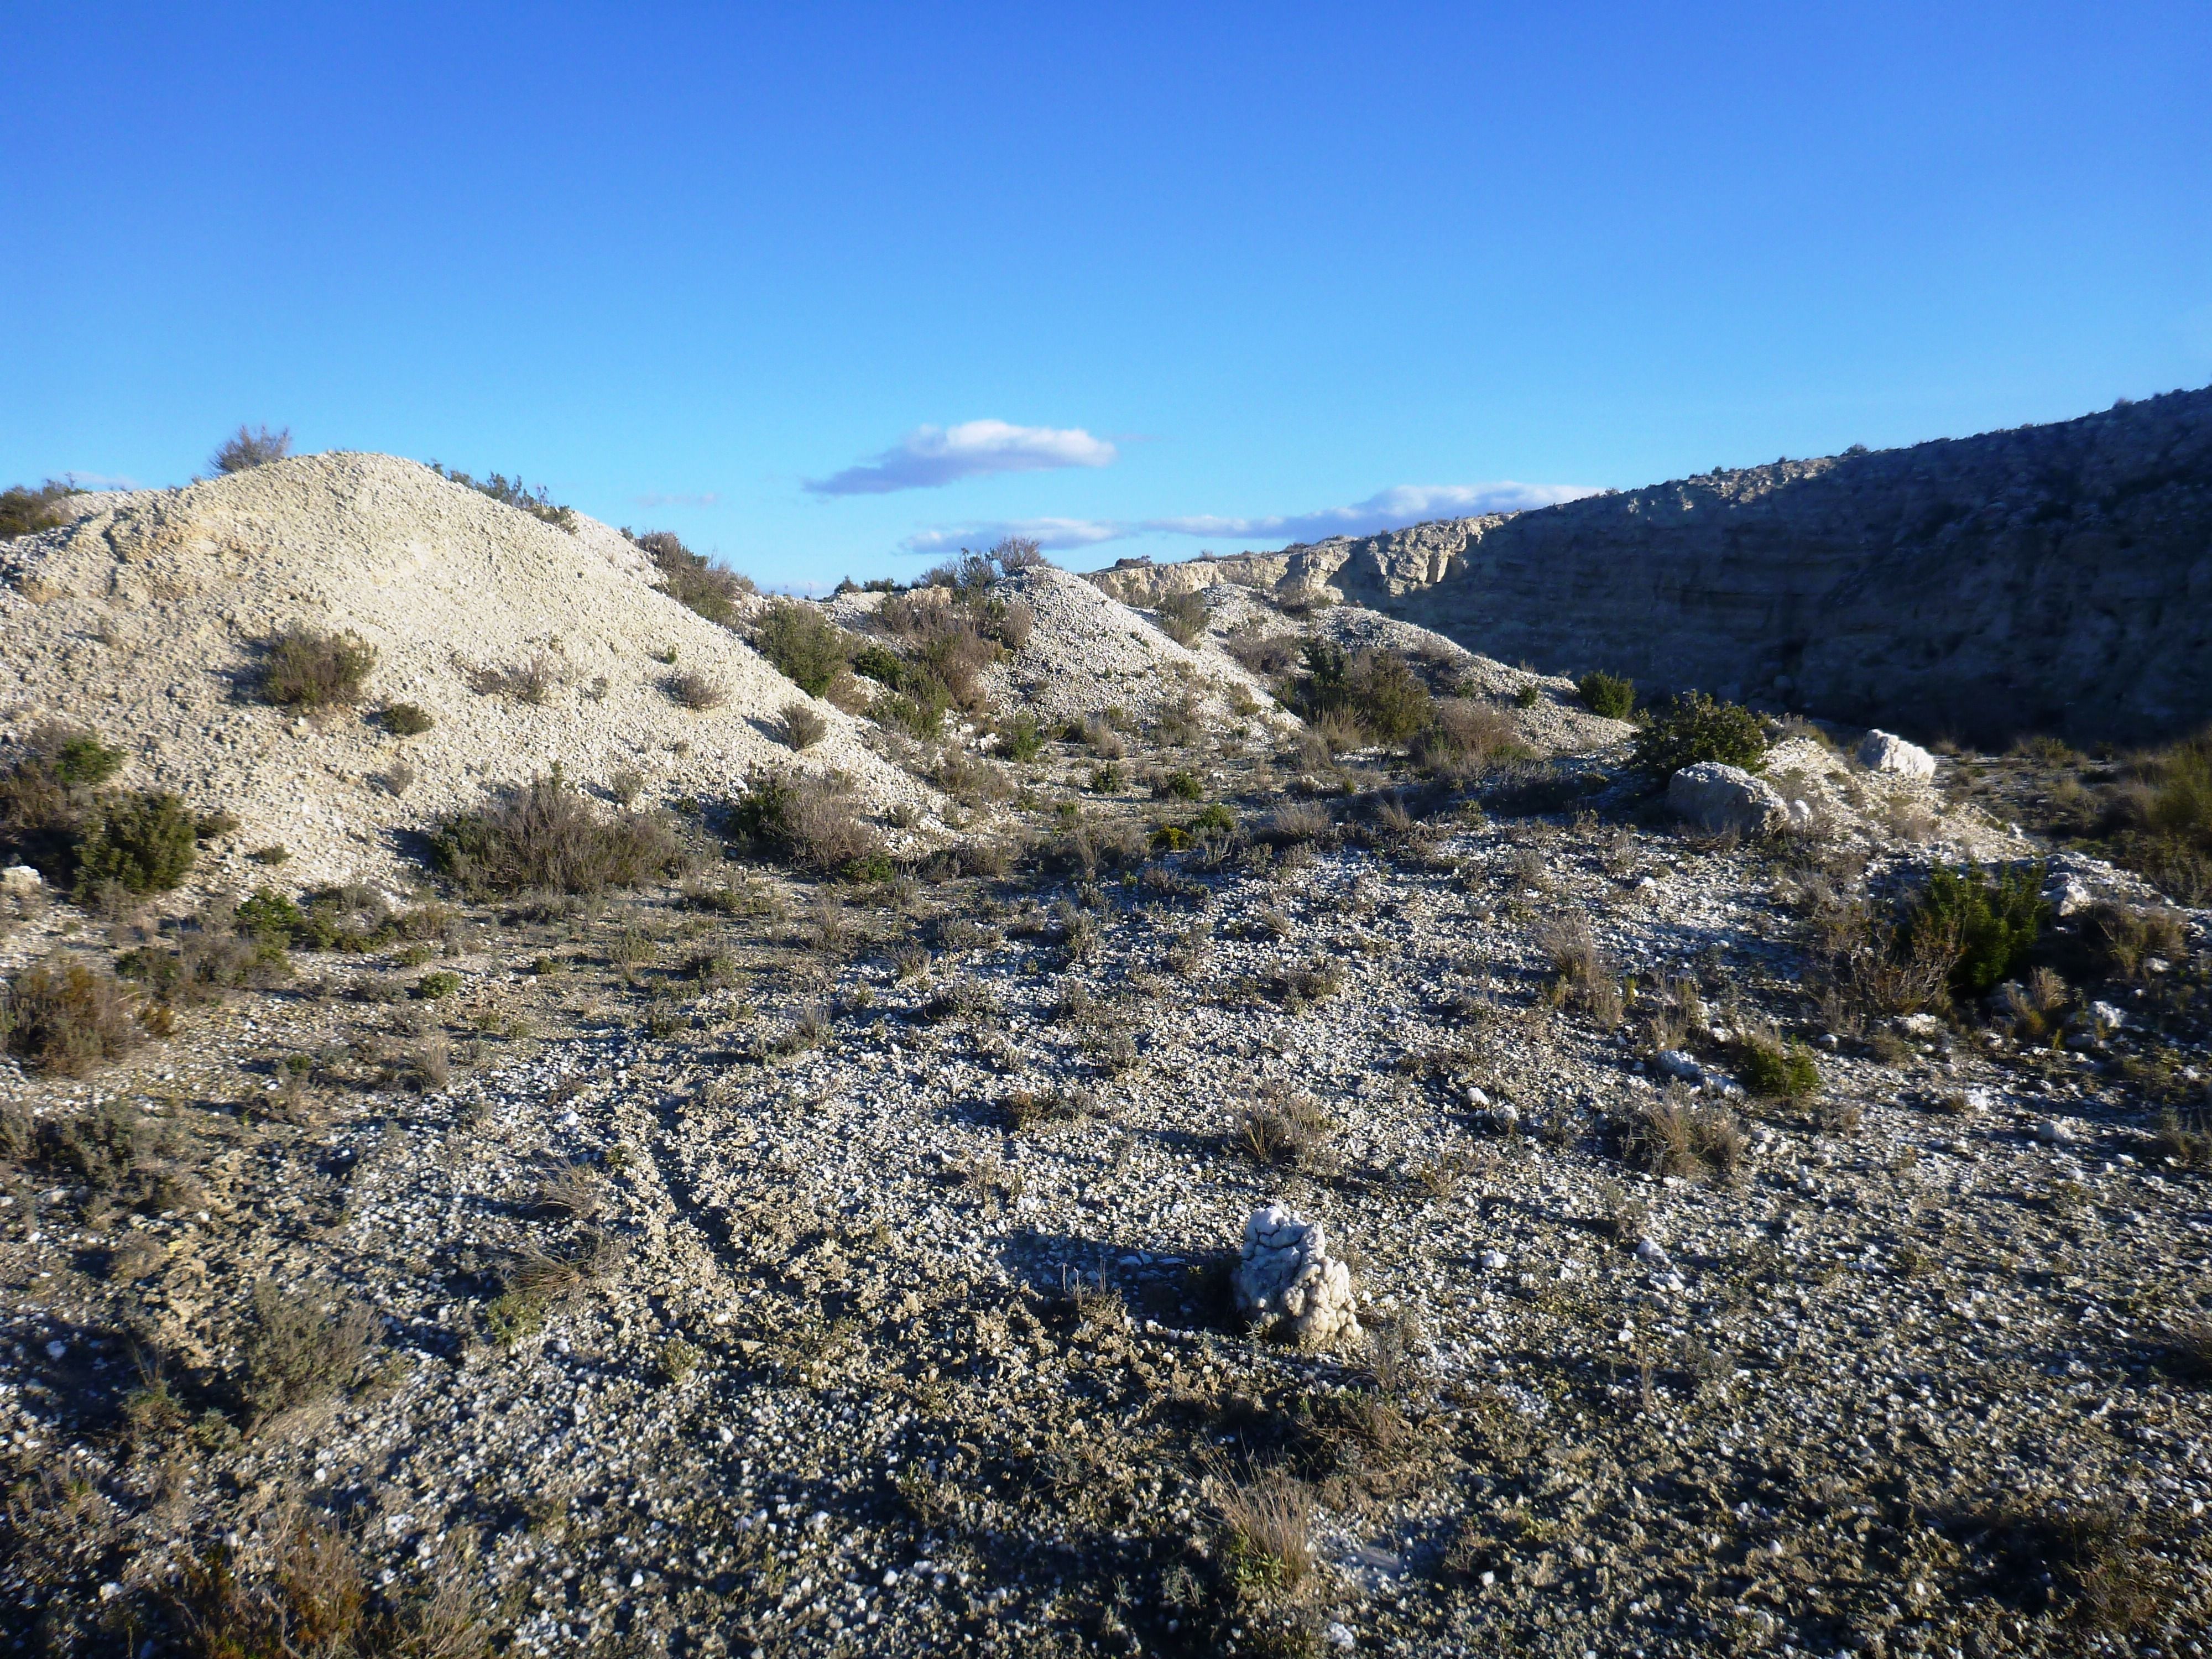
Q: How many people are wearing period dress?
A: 0